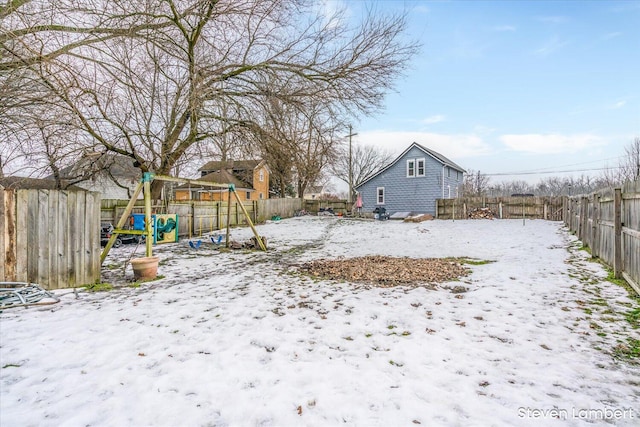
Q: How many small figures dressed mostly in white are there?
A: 0